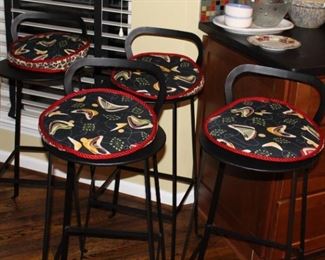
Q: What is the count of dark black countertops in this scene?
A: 1